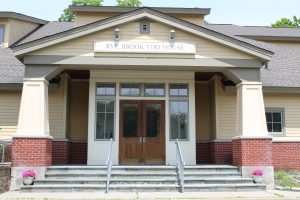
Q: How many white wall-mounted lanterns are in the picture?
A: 2